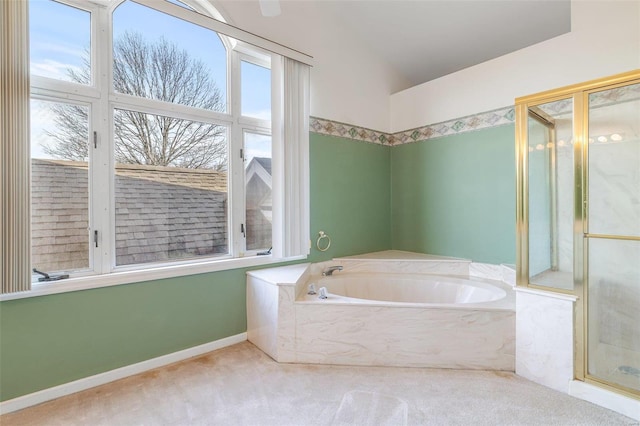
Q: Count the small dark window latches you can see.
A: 4